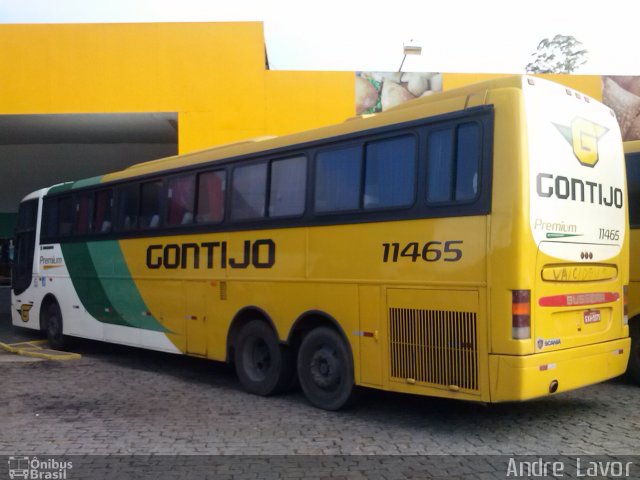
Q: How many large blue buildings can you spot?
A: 0